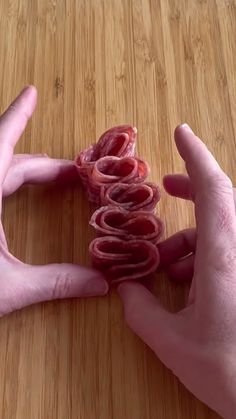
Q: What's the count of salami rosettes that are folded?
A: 5